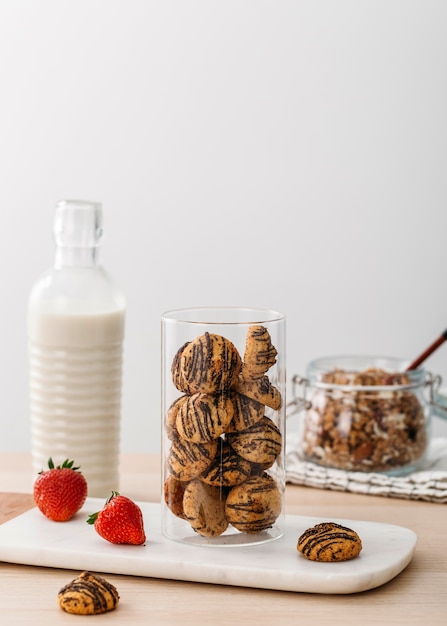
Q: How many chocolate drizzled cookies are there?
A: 15